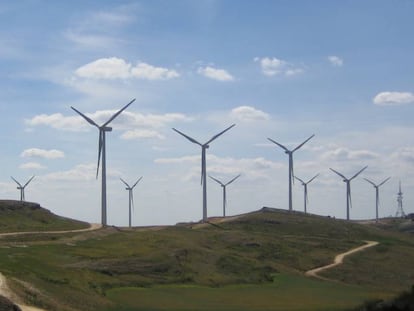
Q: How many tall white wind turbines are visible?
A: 9